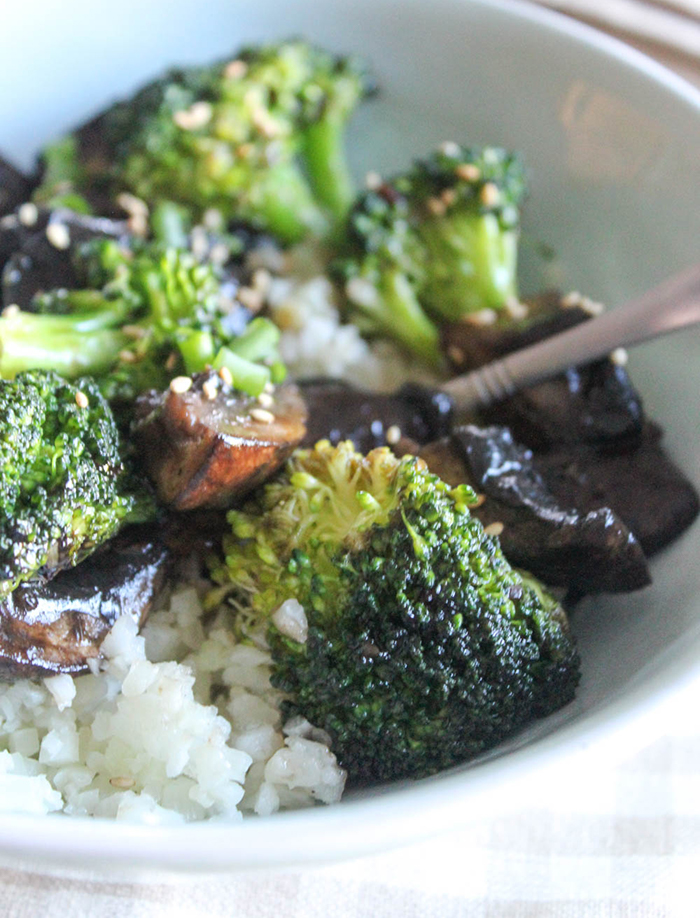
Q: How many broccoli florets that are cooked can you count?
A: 5